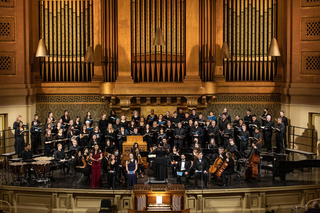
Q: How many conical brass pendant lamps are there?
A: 5